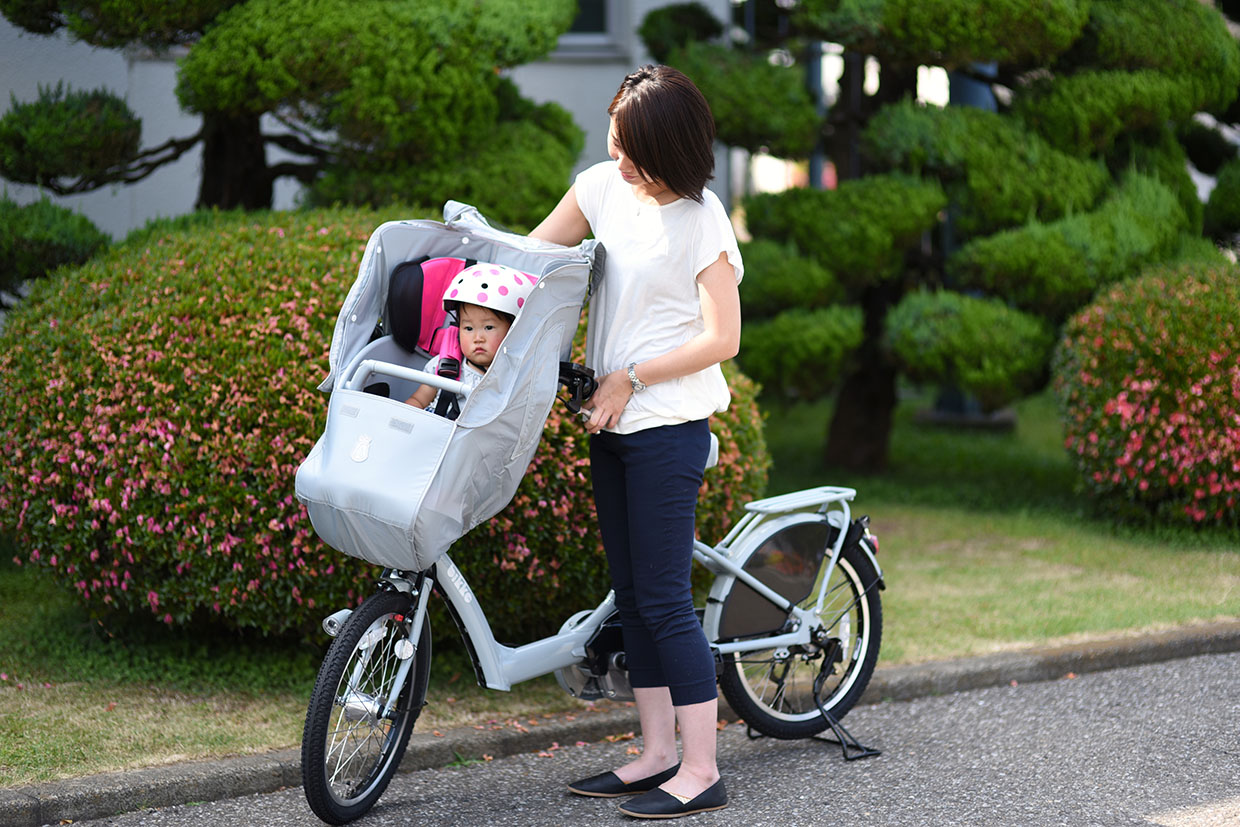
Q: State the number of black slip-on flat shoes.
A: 2